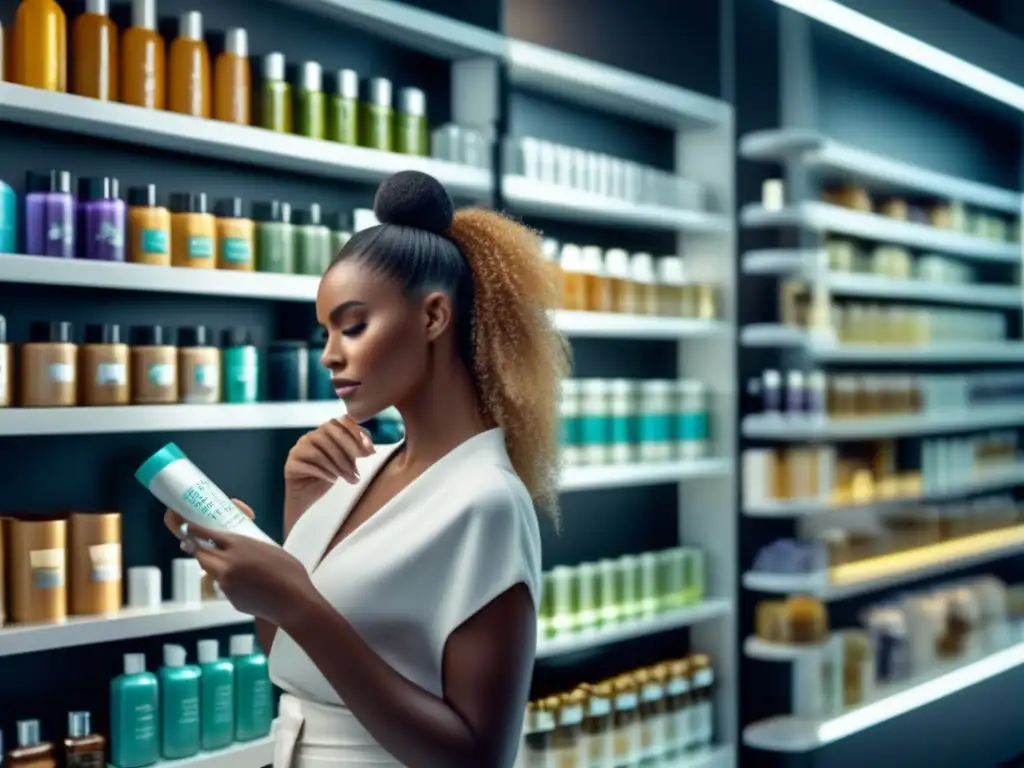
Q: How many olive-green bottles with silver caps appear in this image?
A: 5